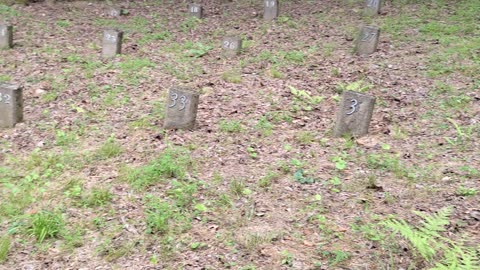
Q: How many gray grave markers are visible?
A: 11